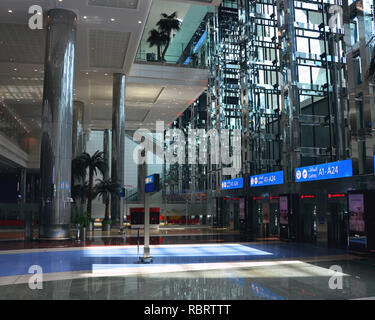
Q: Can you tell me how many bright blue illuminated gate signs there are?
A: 3